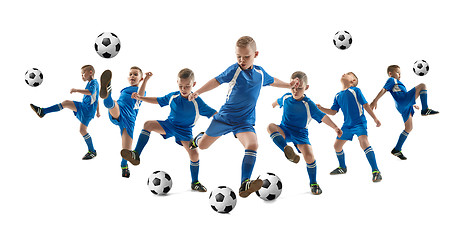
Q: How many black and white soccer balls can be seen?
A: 7